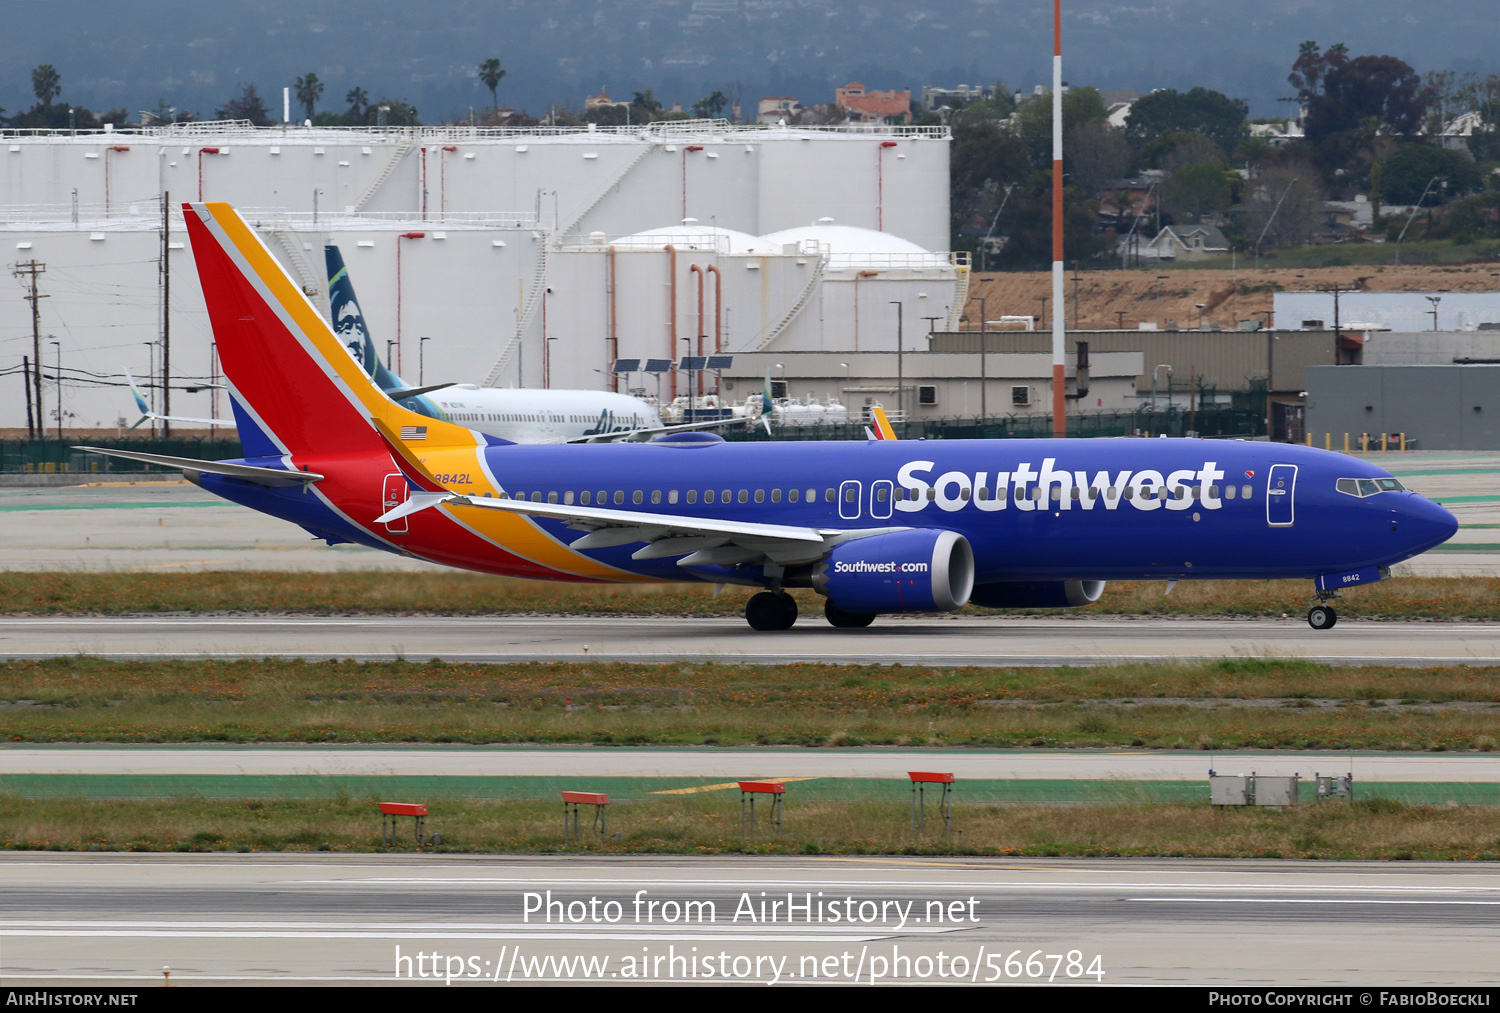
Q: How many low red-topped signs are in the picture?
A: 4